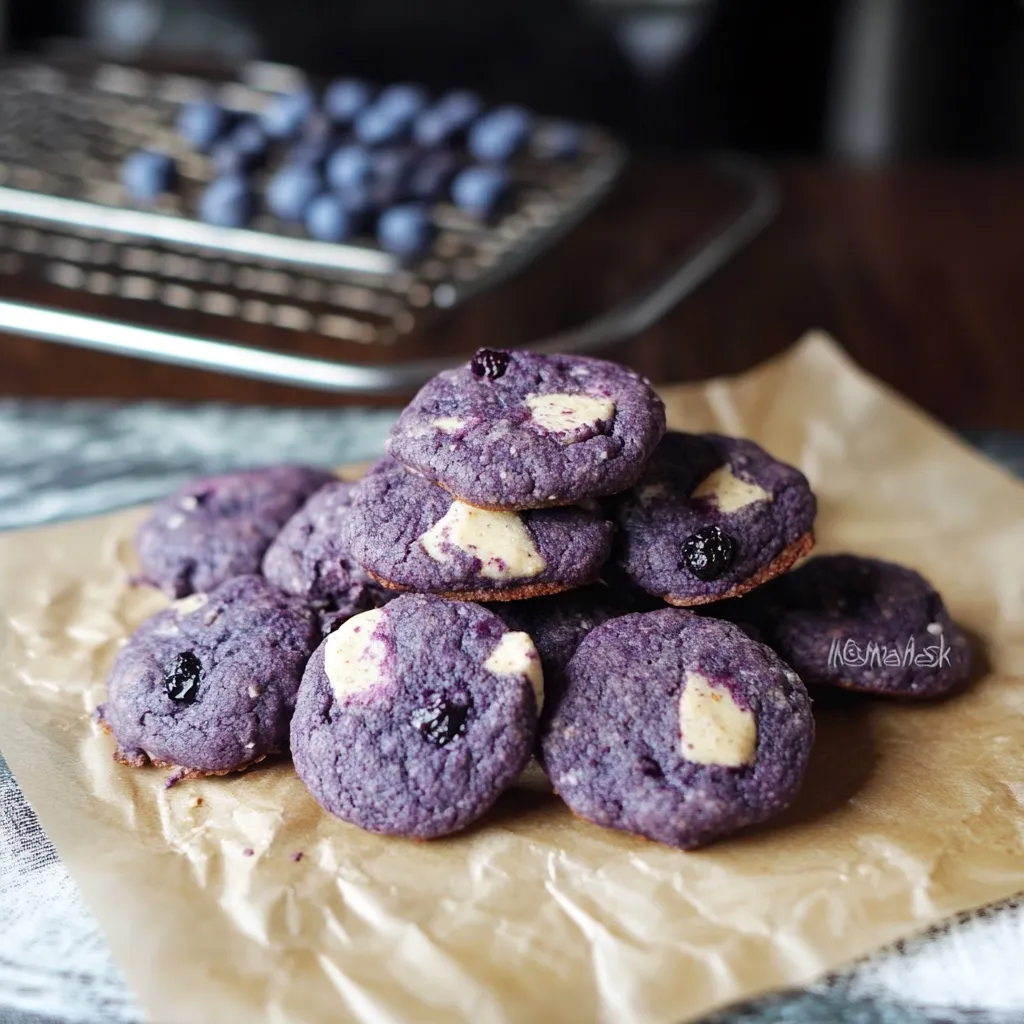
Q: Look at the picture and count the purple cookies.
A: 10